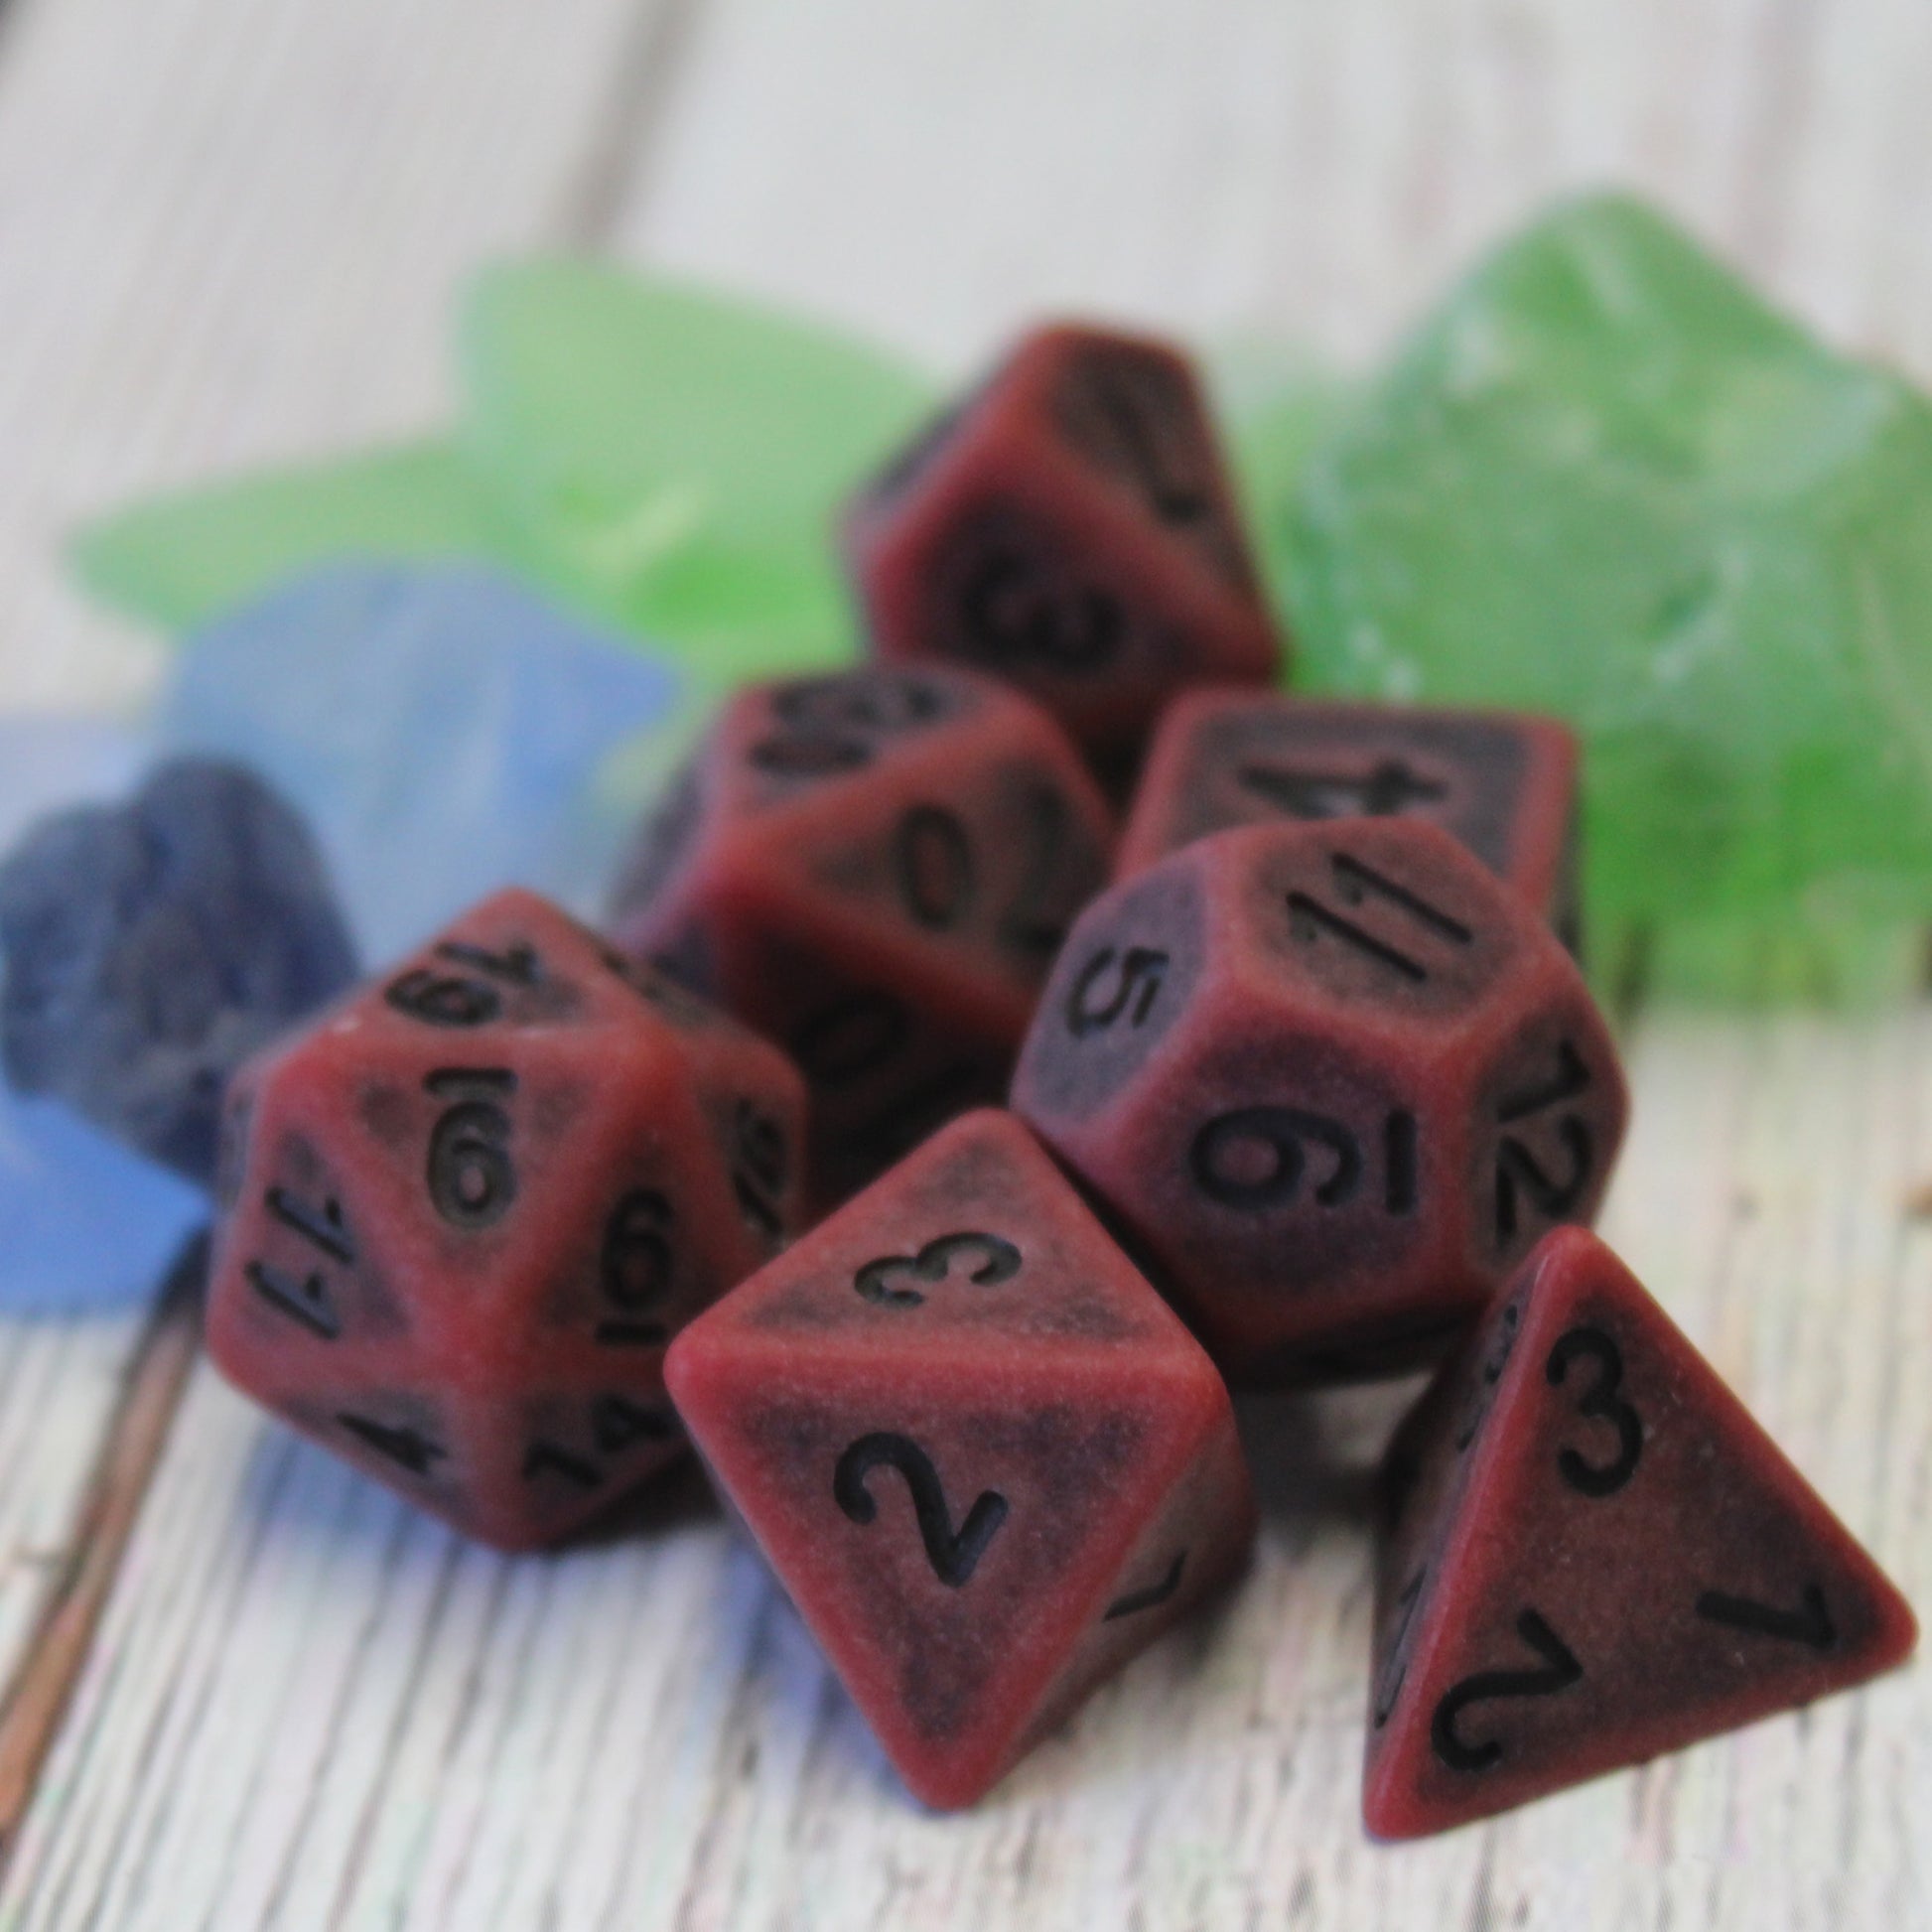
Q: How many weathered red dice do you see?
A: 7